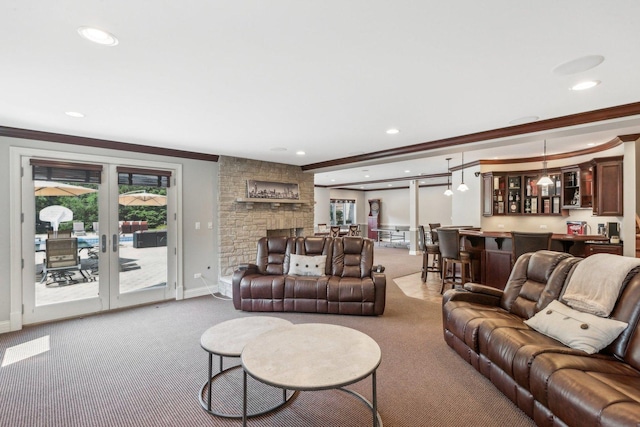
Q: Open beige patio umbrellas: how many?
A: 2